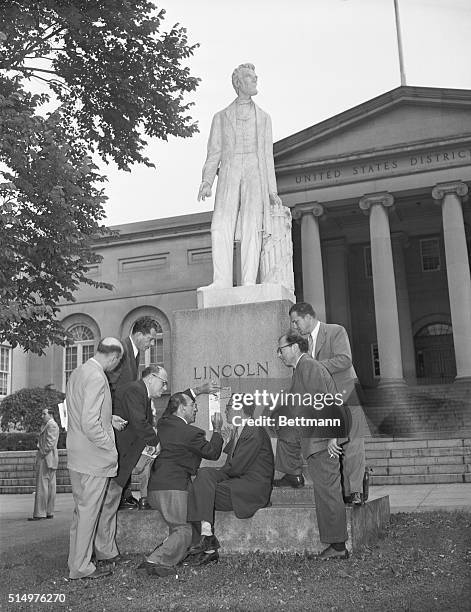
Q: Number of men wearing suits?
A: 8